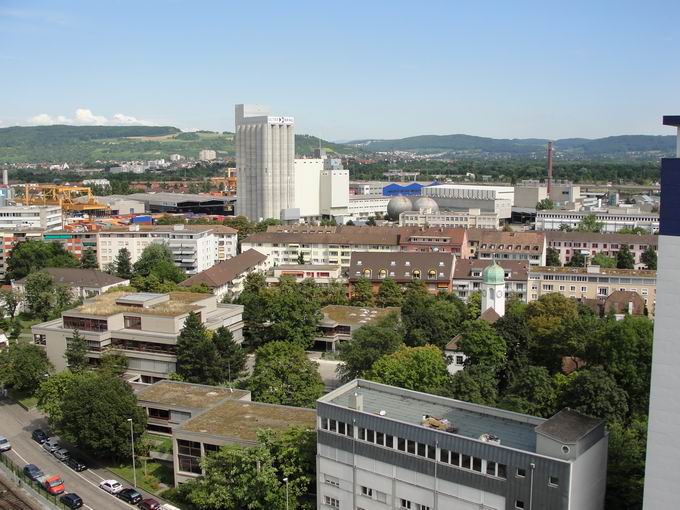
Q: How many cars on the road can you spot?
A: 12